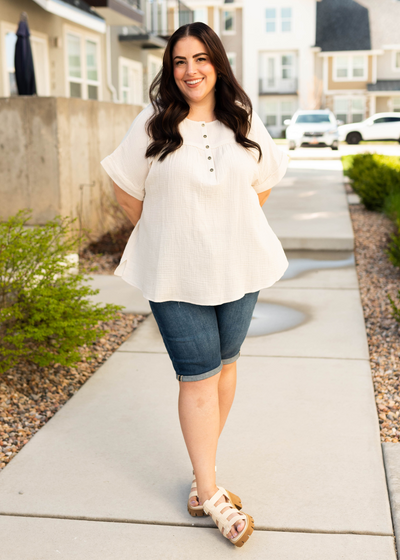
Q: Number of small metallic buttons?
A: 5